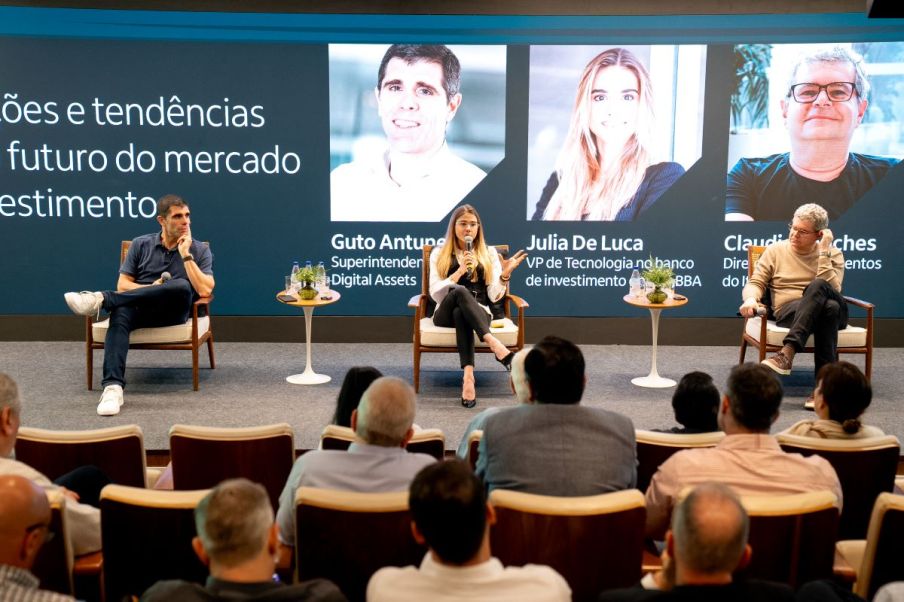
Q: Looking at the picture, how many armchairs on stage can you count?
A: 3